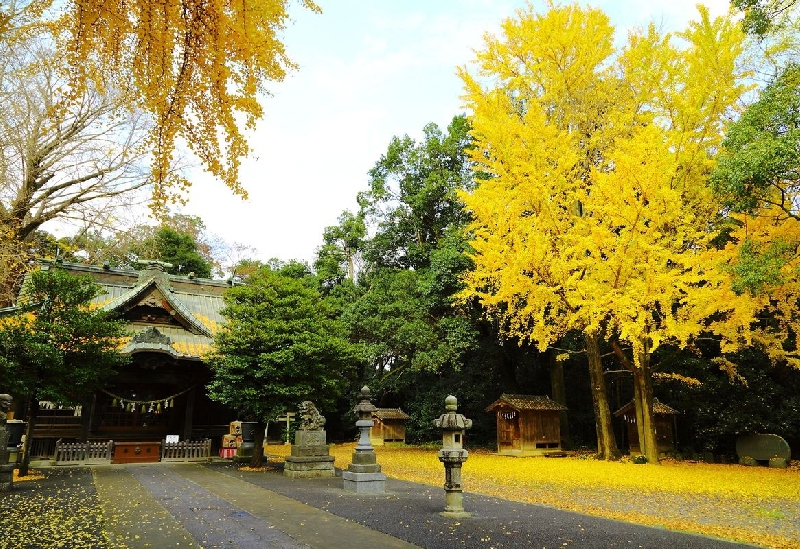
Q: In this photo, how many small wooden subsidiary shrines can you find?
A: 3